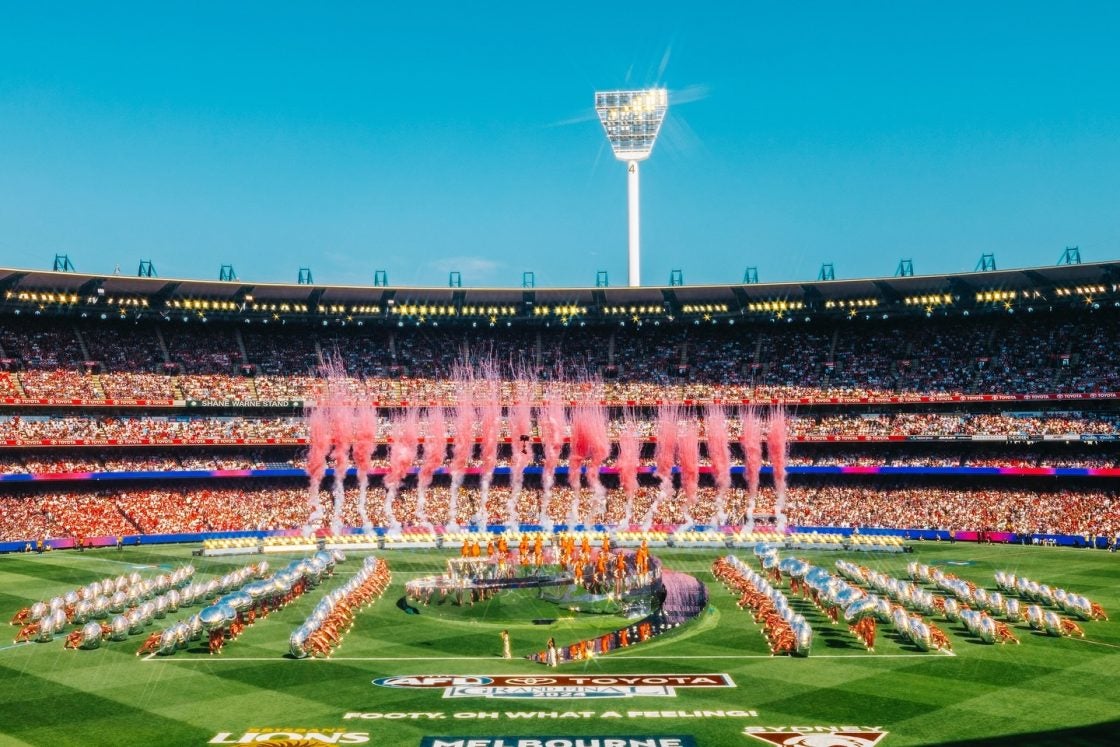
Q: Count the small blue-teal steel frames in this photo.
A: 14